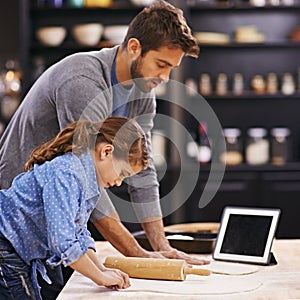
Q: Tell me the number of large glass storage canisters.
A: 3